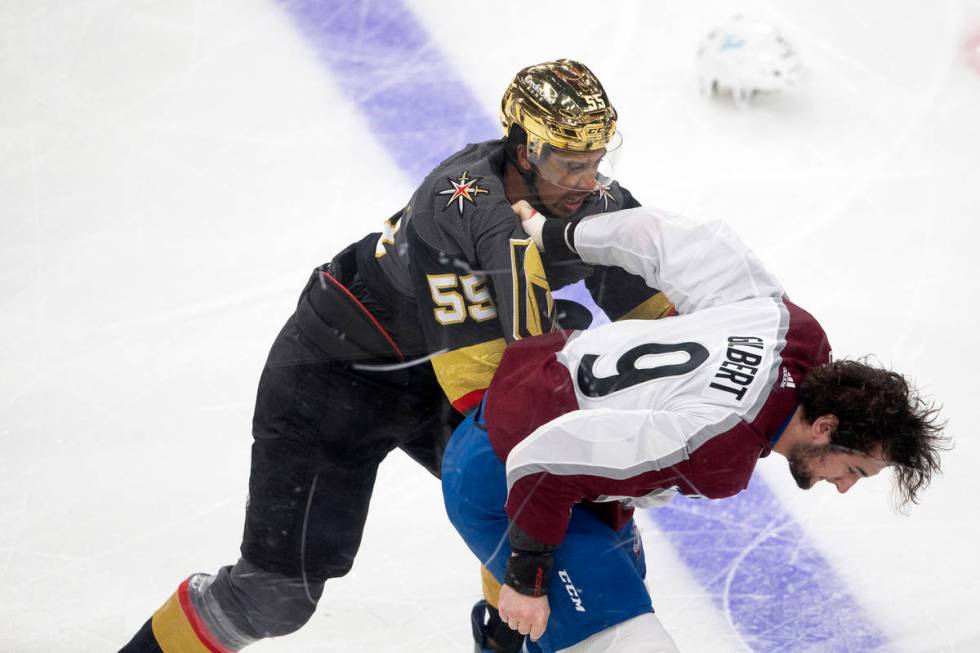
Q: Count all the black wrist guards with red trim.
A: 1